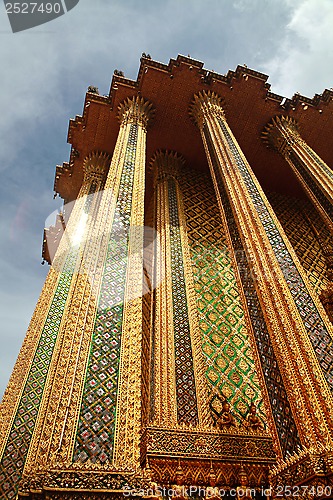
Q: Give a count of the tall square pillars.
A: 5